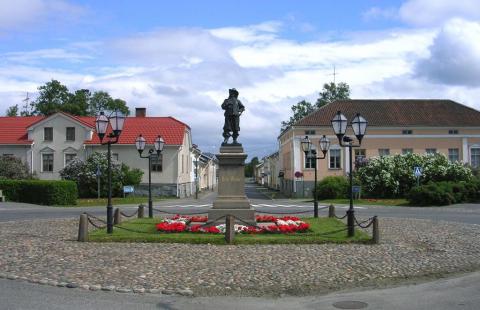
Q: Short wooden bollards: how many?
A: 6